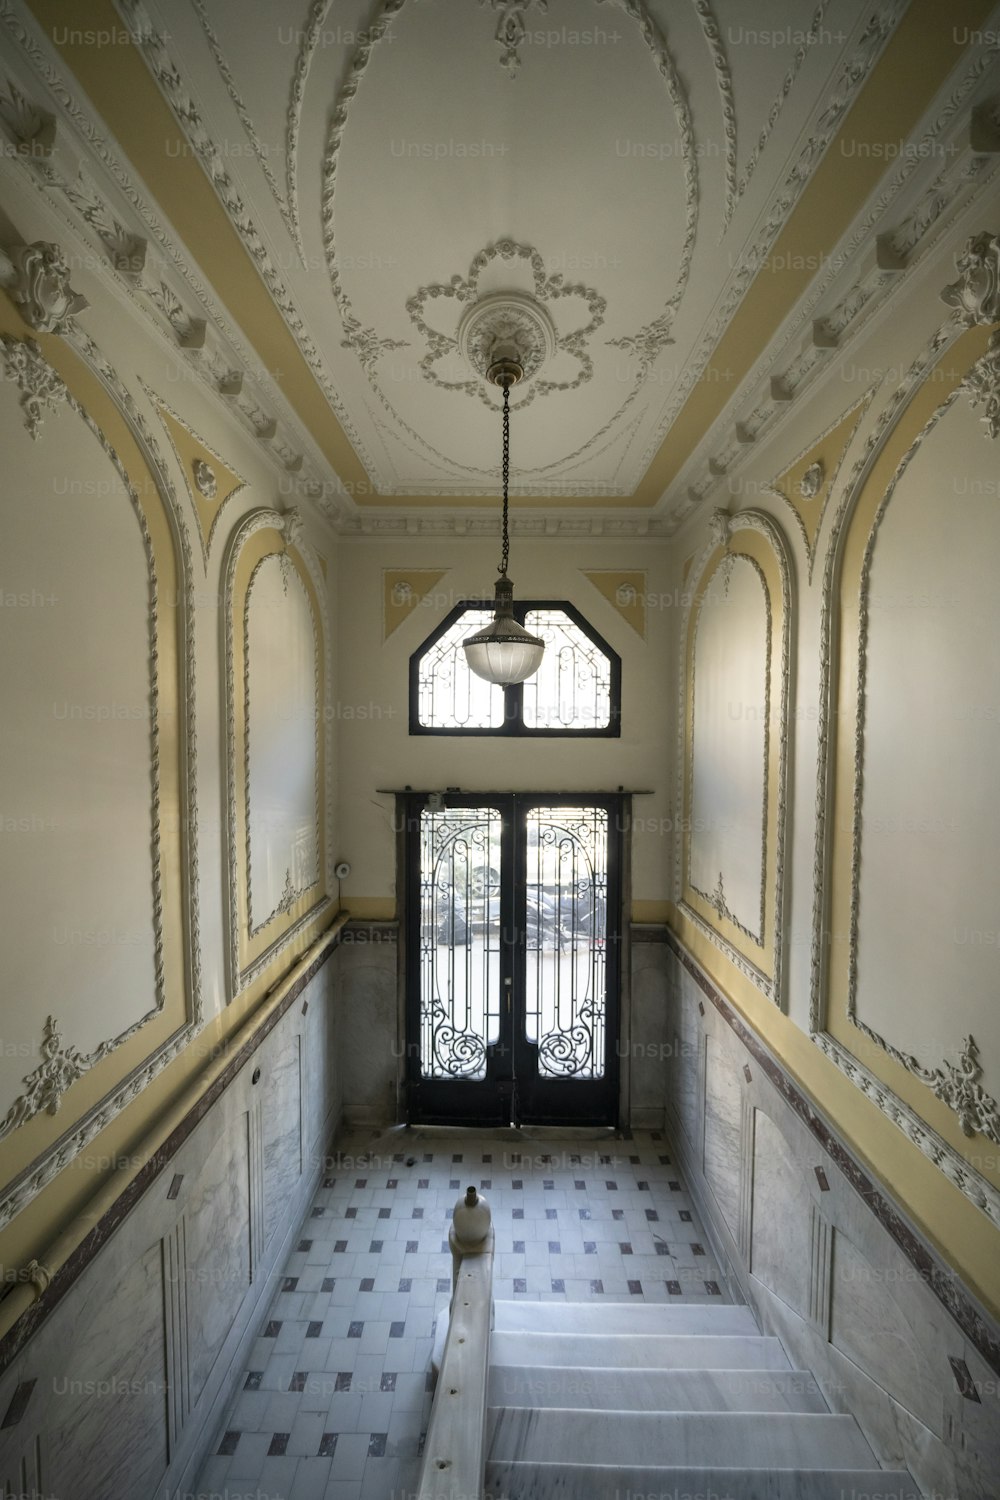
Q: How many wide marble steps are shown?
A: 5